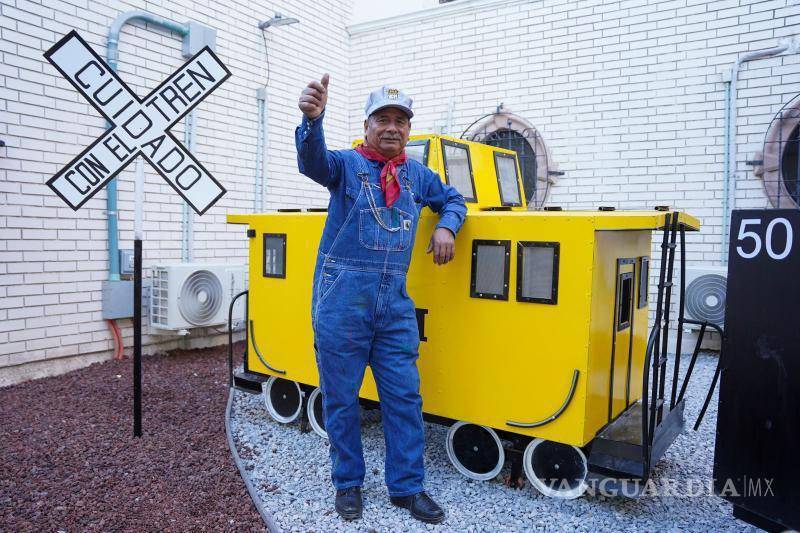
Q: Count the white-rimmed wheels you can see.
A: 4